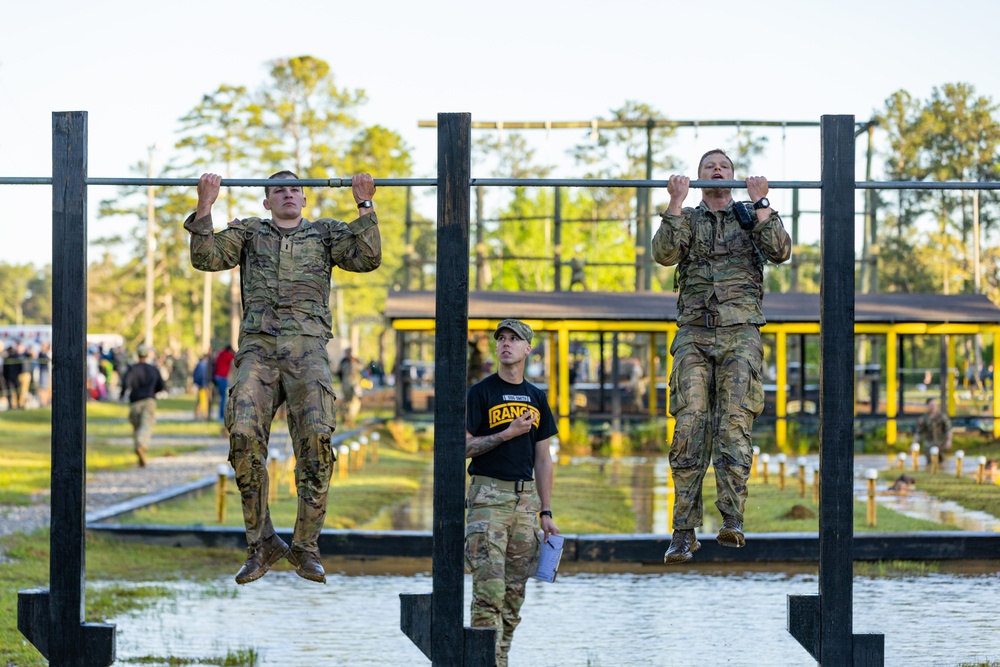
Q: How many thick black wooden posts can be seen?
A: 3